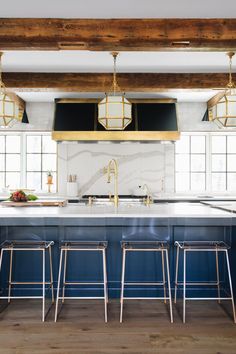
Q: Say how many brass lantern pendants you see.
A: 3